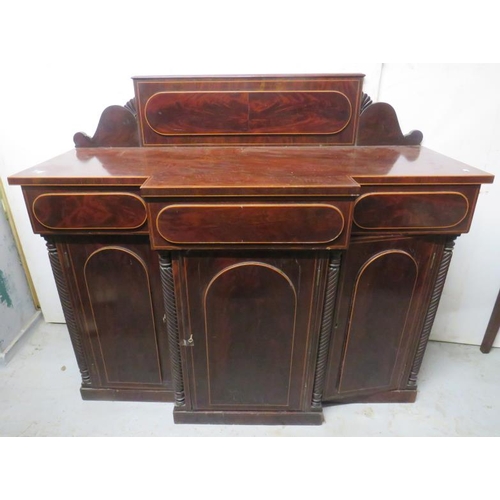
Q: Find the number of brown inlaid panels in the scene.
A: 7